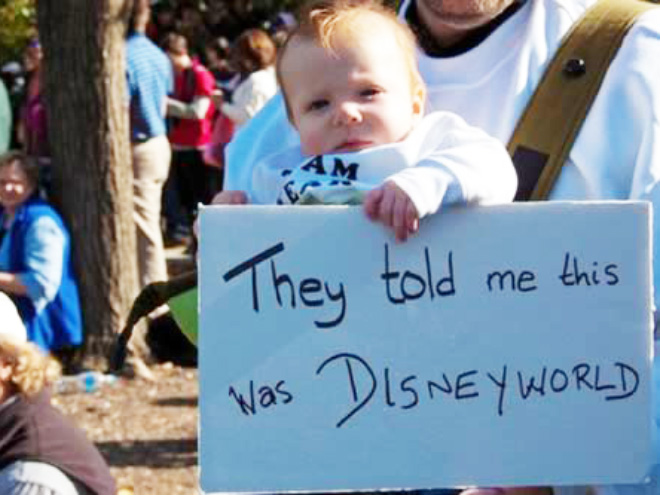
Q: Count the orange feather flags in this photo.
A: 0